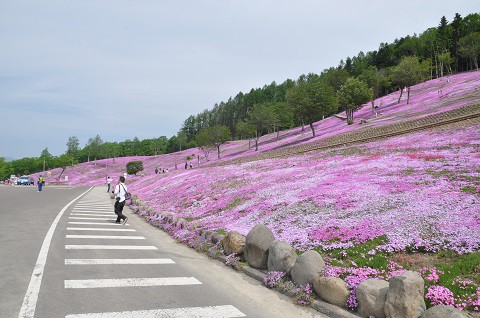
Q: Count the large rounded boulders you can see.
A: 8